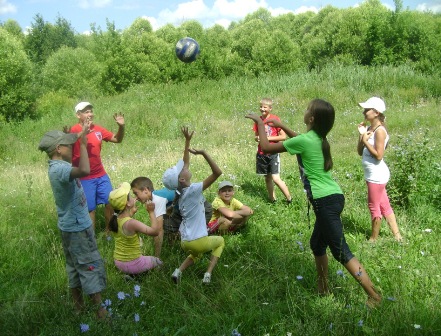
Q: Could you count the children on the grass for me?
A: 9